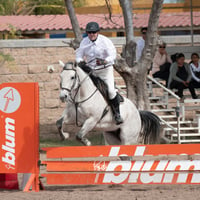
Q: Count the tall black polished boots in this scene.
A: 1